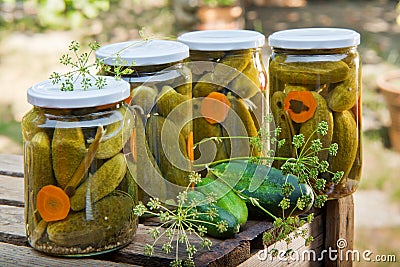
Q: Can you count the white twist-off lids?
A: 4